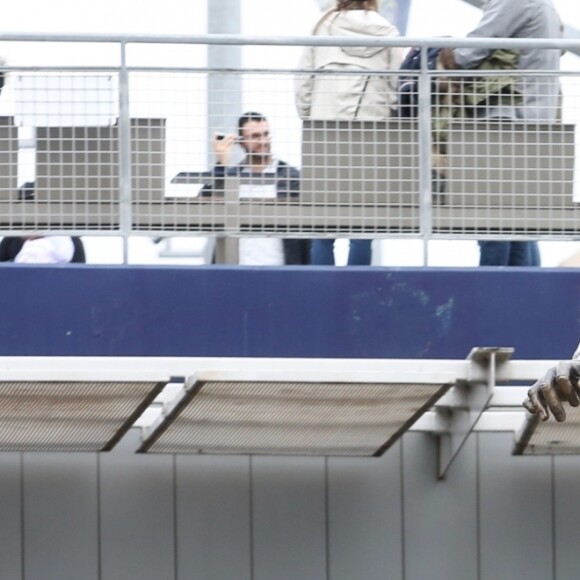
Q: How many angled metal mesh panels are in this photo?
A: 3